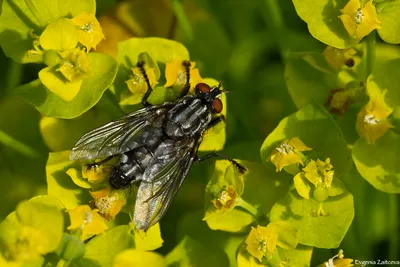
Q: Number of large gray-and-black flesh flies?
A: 1